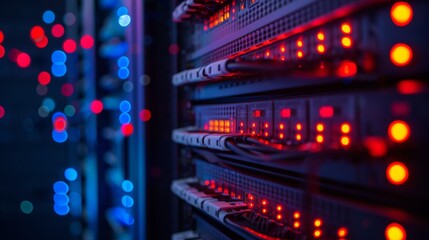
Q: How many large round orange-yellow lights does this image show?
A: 5